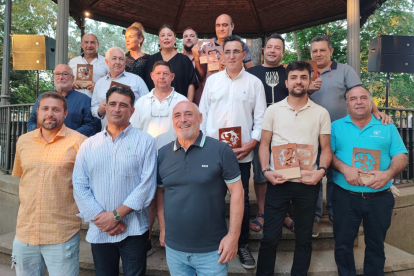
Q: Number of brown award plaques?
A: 9